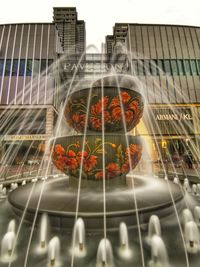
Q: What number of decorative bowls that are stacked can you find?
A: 2